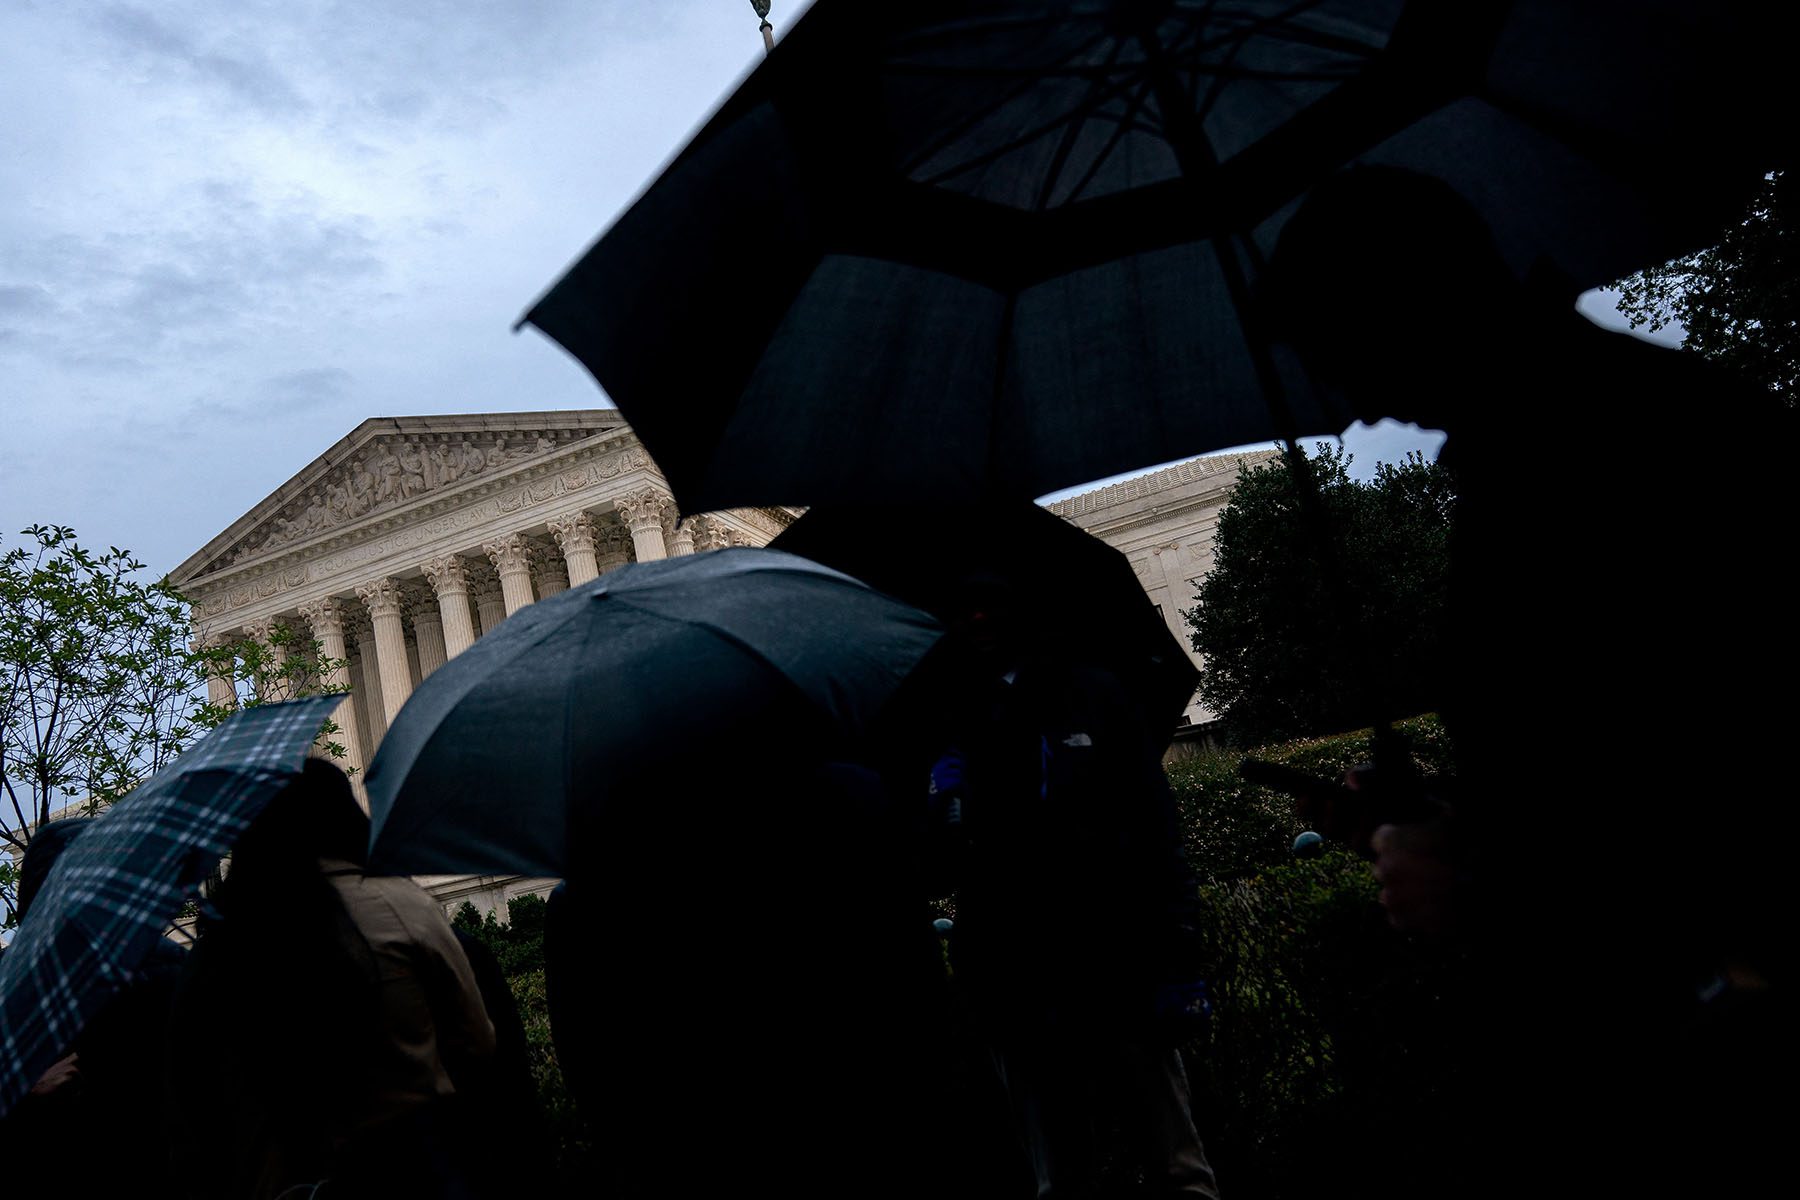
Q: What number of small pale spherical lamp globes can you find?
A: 2